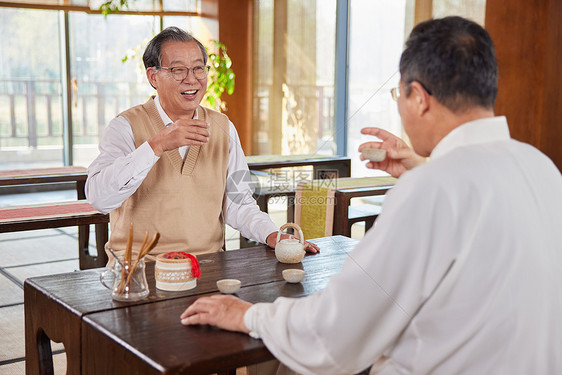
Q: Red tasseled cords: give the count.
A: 1